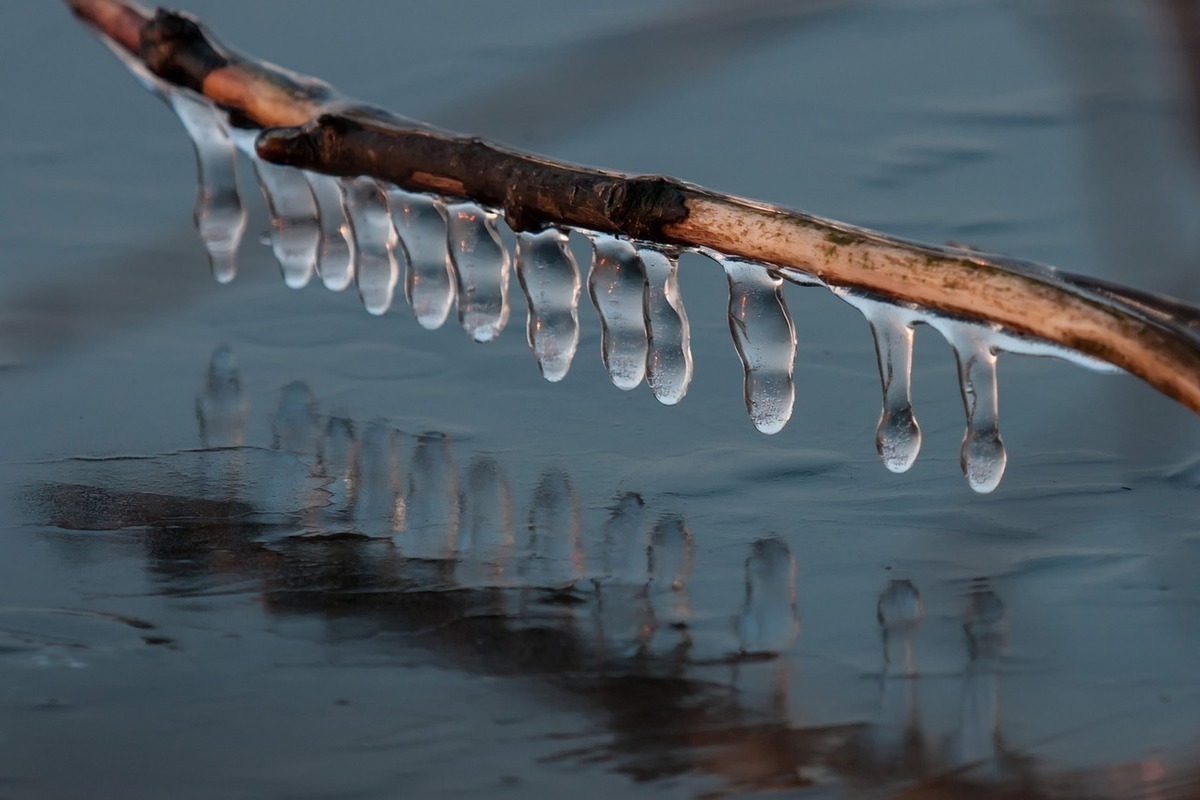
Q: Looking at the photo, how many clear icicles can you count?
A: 12